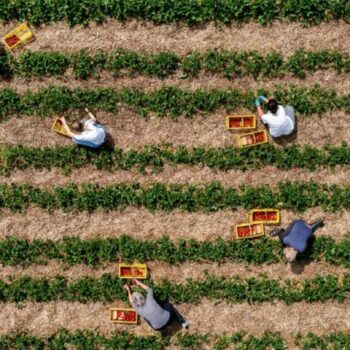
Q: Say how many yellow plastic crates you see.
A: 8